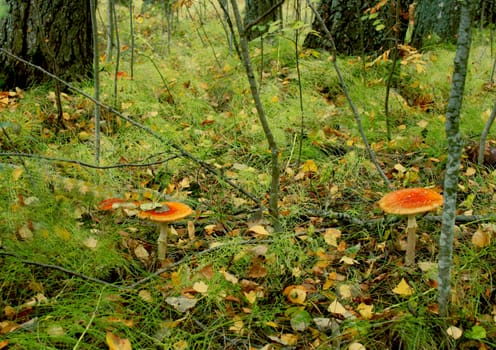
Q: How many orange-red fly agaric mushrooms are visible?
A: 3